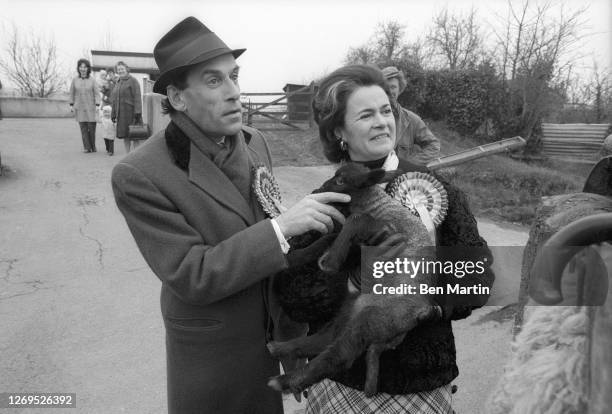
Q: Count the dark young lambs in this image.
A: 1